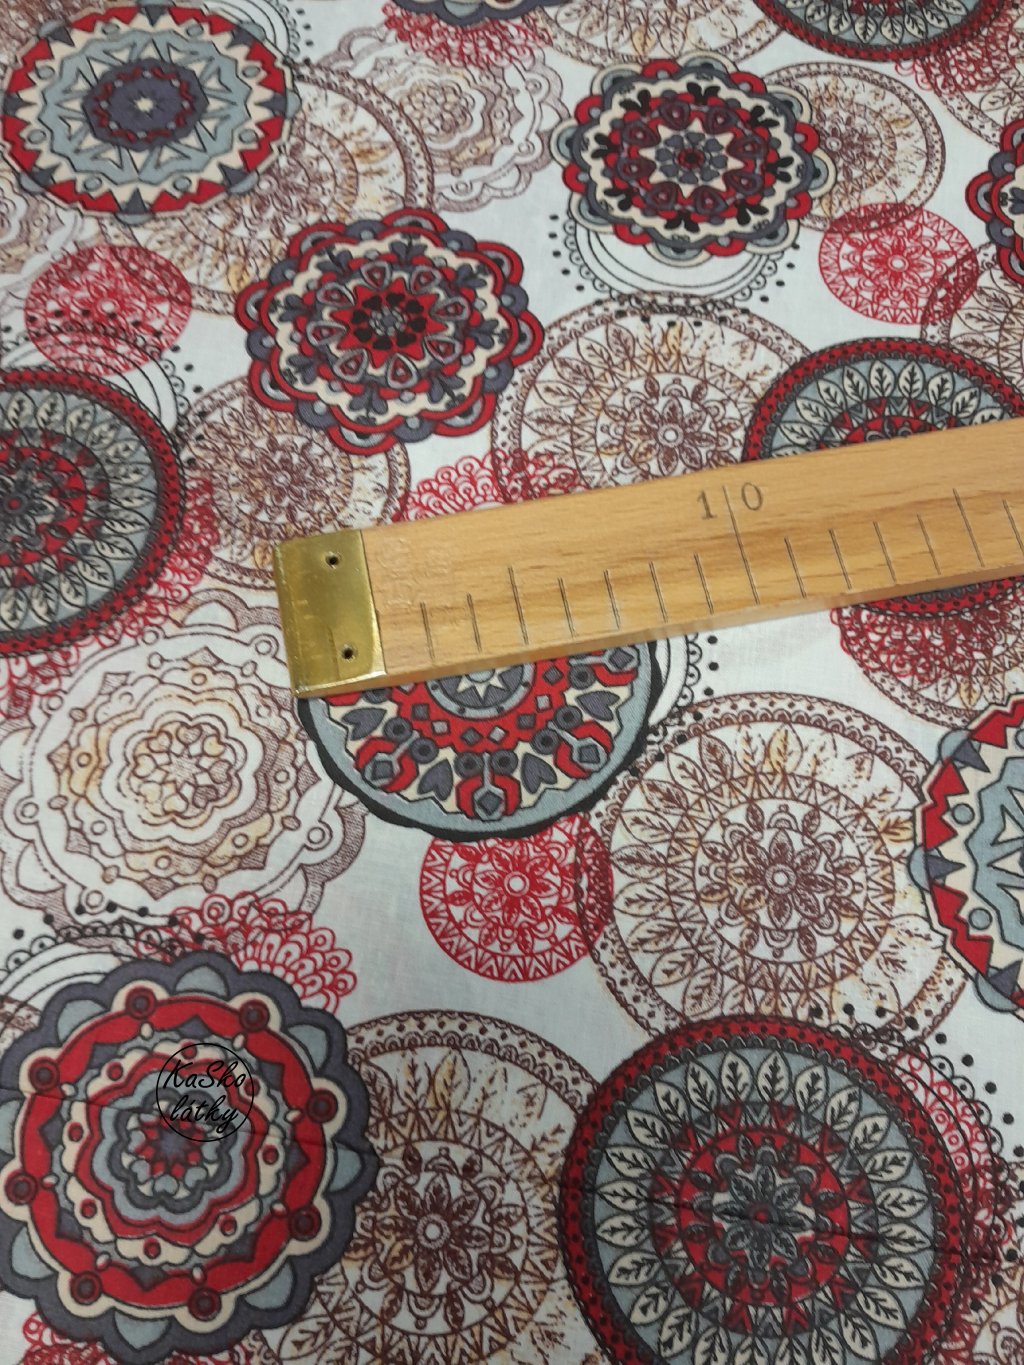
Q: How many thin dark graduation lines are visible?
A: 14